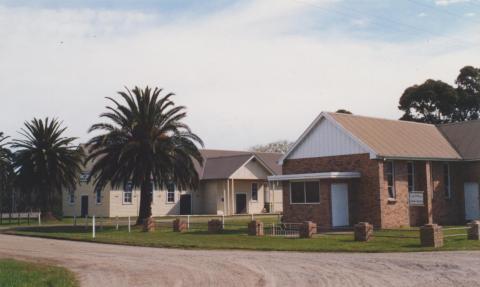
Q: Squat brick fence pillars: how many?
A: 8